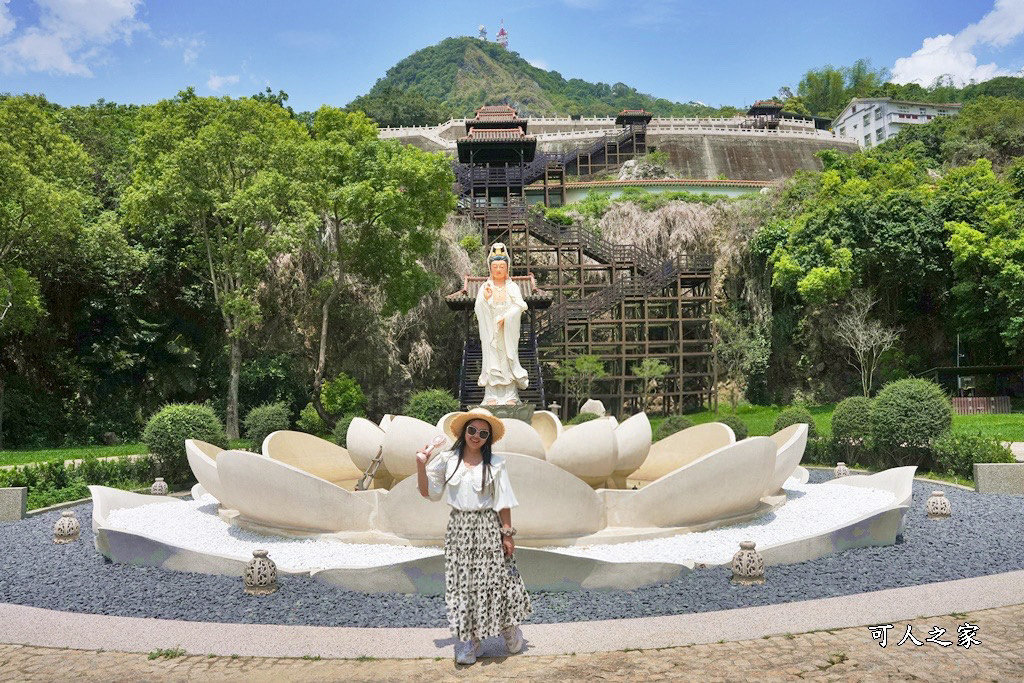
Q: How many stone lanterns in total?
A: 6